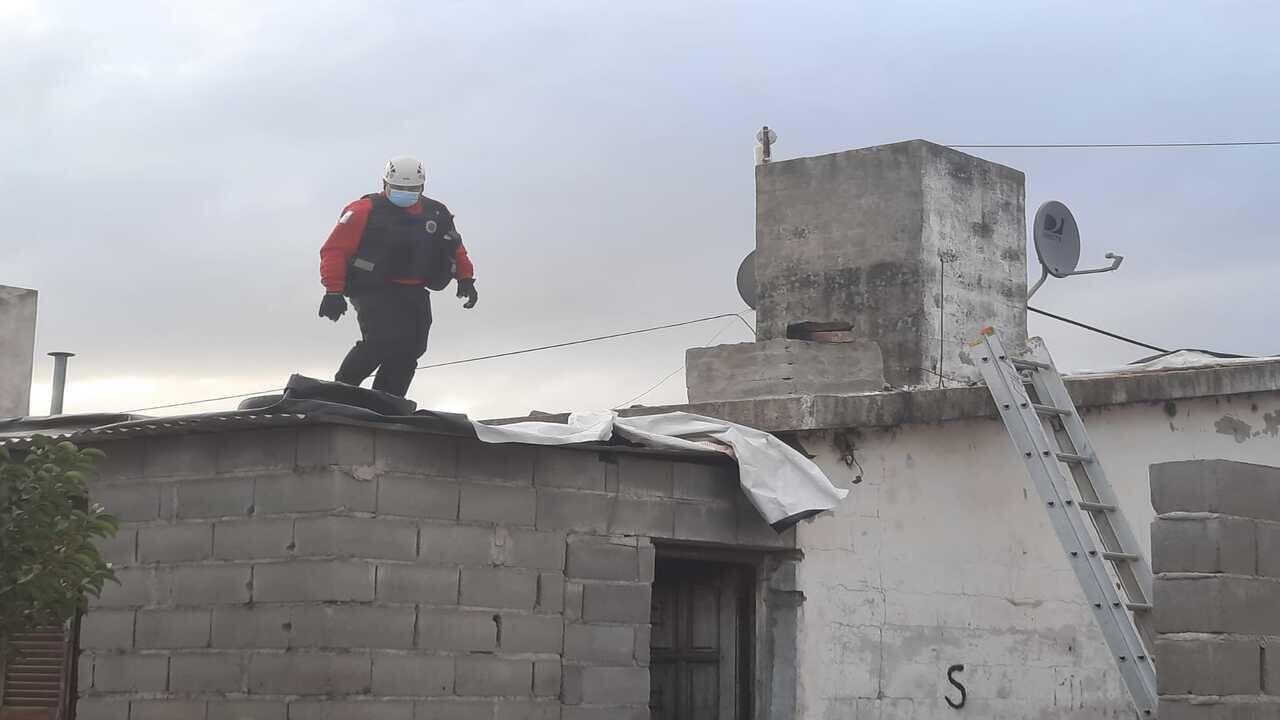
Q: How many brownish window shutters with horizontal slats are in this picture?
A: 1